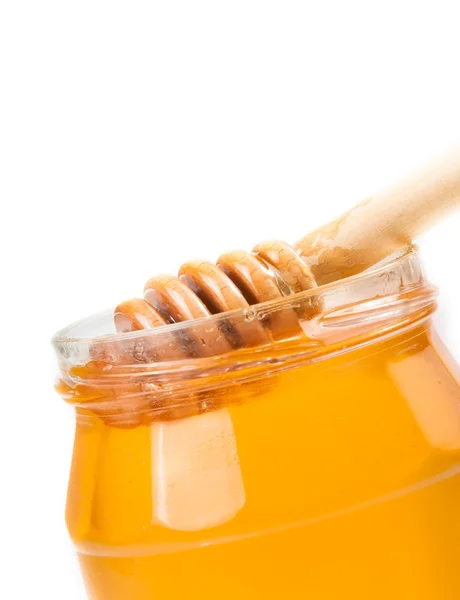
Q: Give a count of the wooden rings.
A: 5